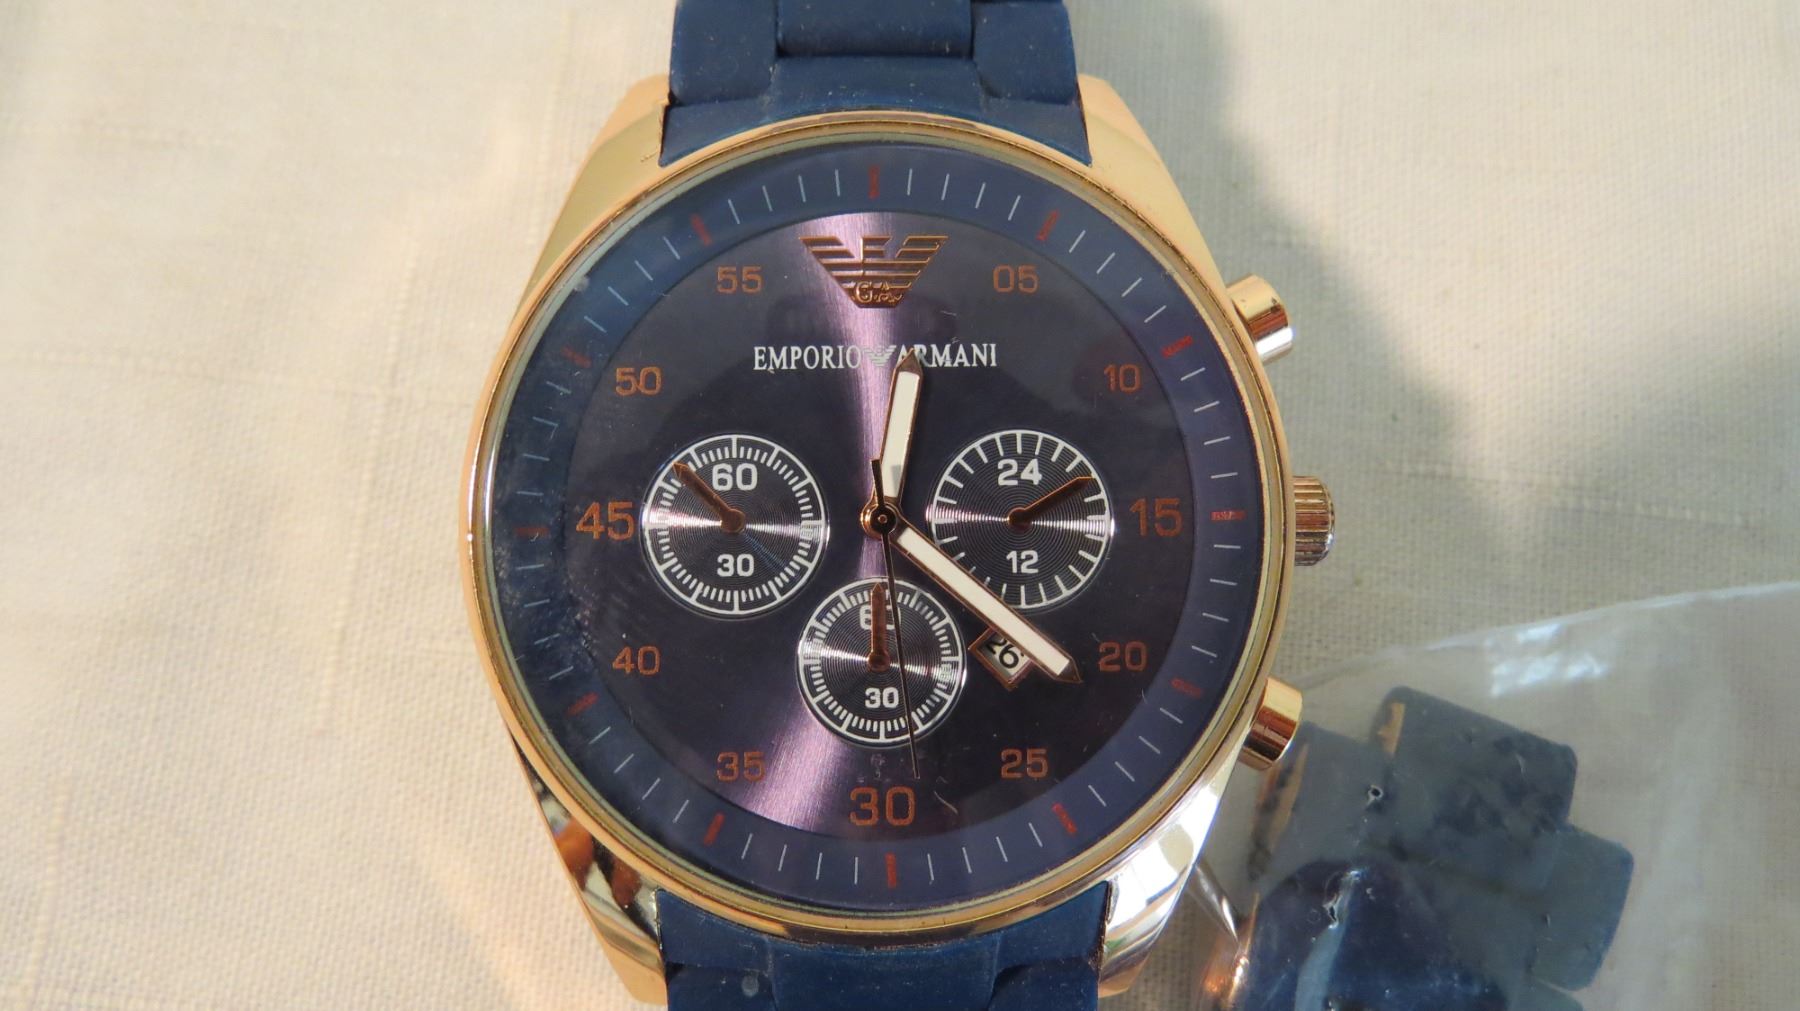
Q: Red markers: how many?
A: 12